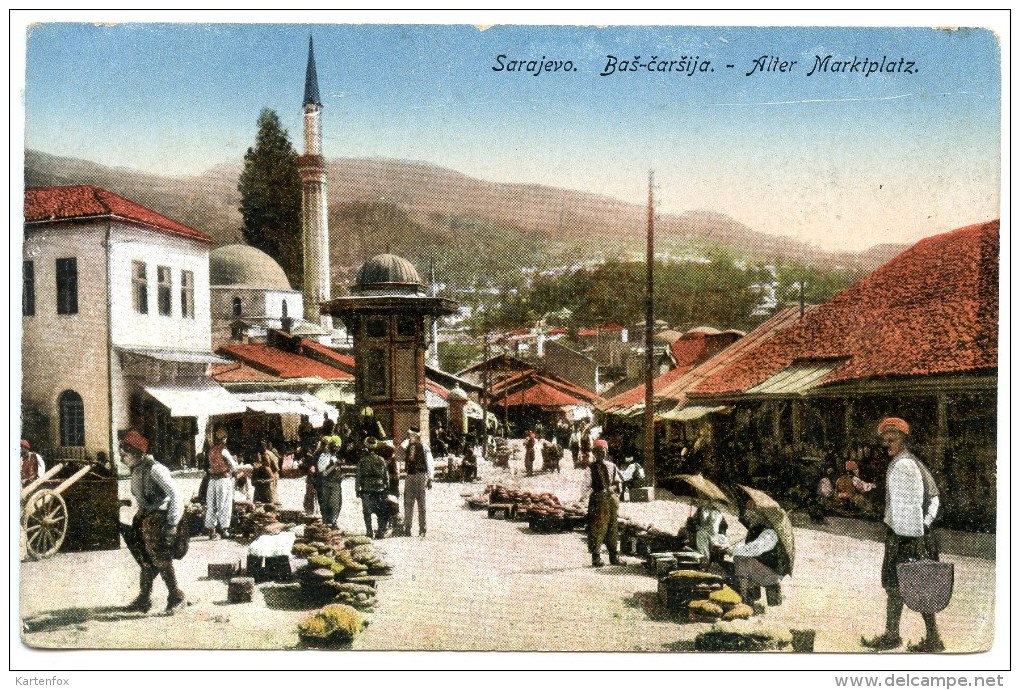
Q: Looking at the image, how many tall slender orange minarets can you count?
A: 1